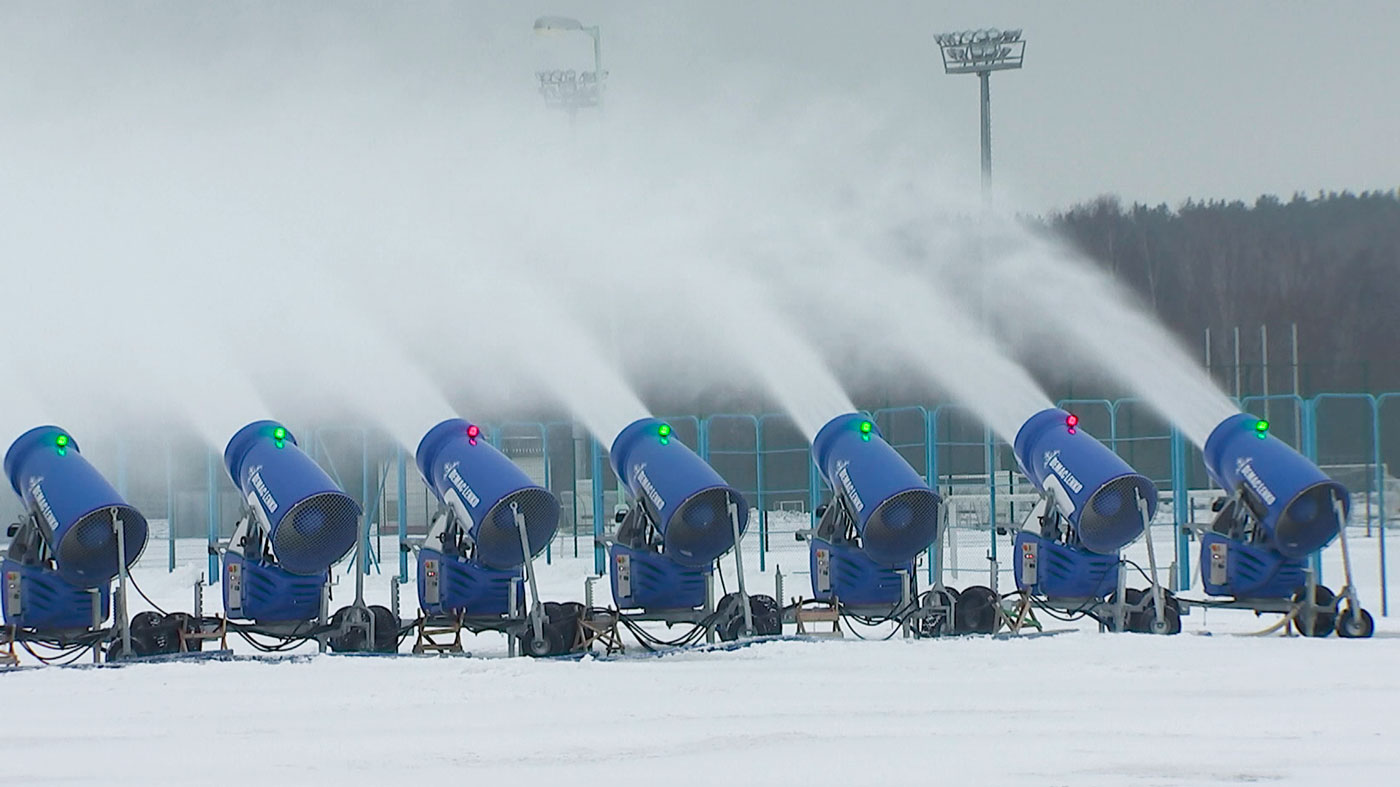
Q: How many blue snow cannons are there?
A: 7